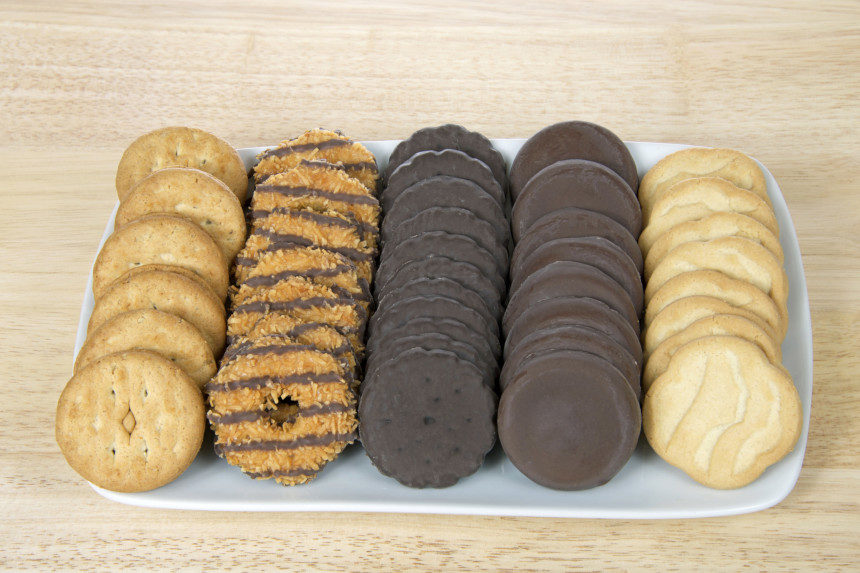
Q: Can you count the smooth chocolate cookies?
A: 8